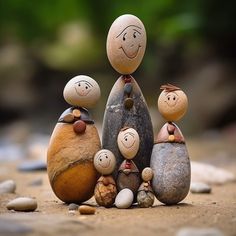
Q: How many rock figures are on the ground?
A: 6